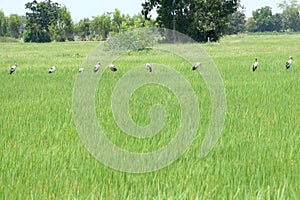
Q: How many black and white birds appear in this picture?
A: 9